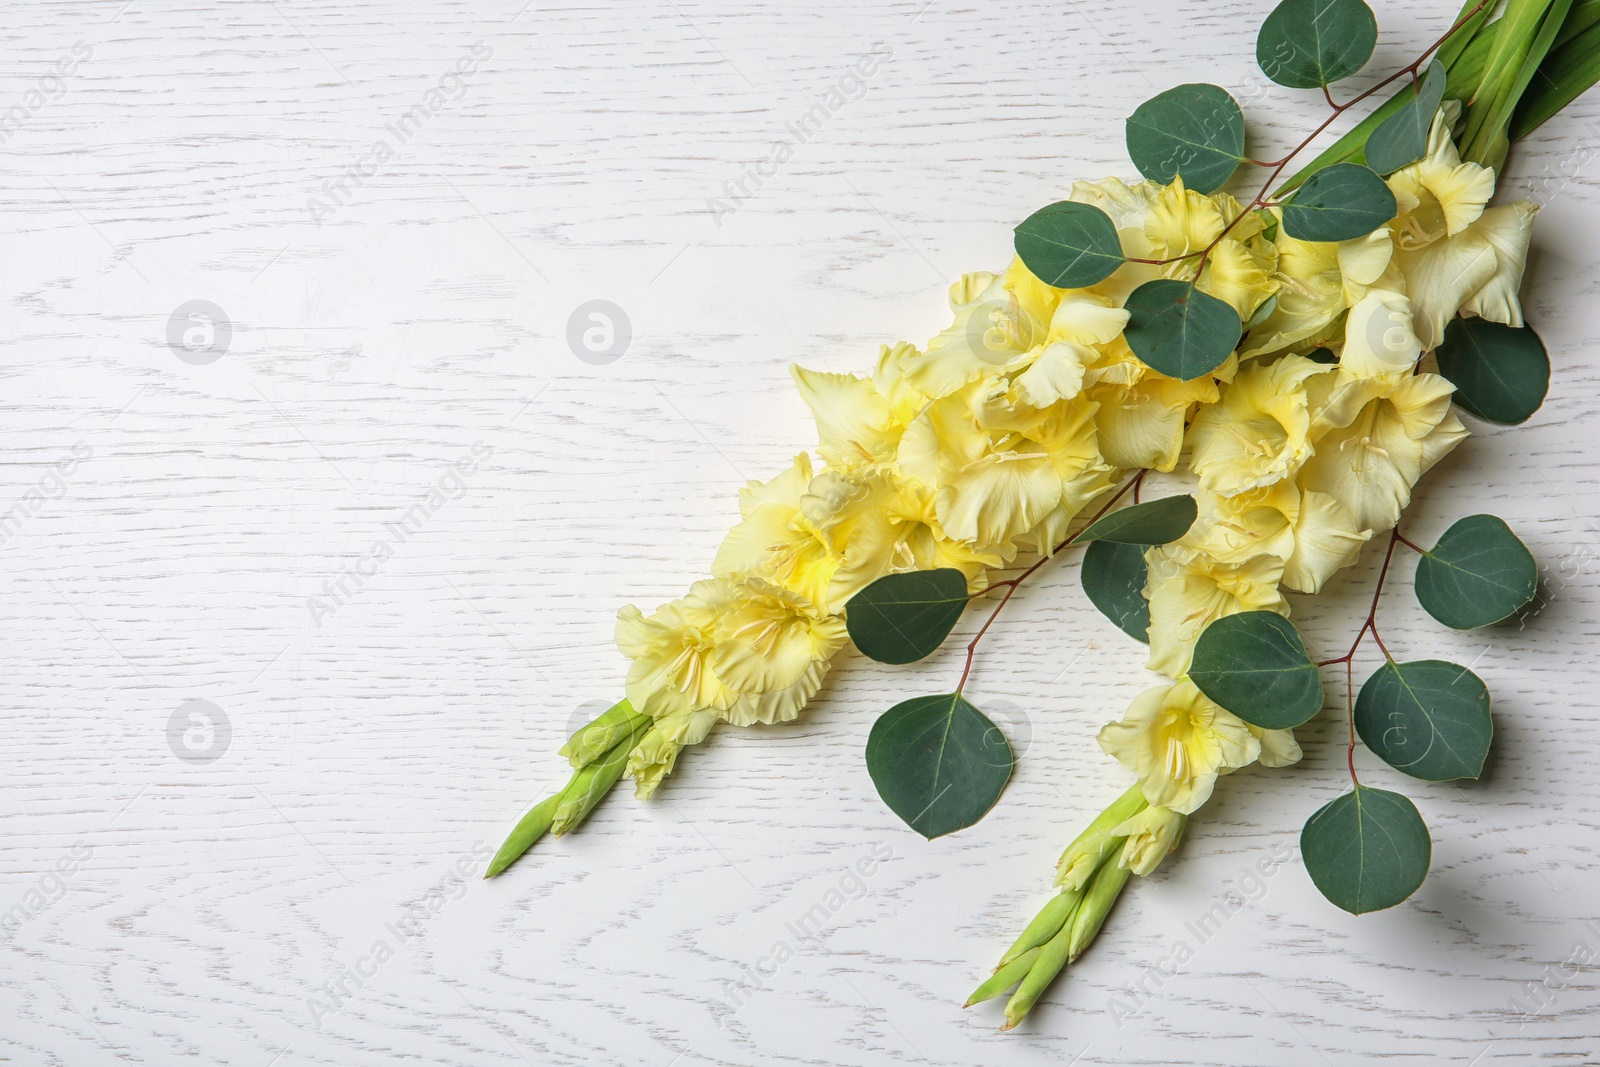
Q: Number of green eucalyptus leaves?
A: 15